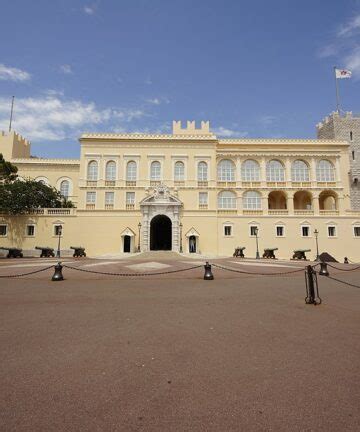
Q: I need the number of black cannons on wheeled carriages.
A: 6